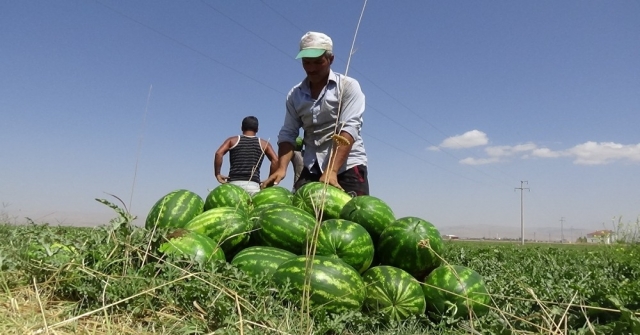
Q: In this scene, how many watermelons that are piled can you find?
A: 15